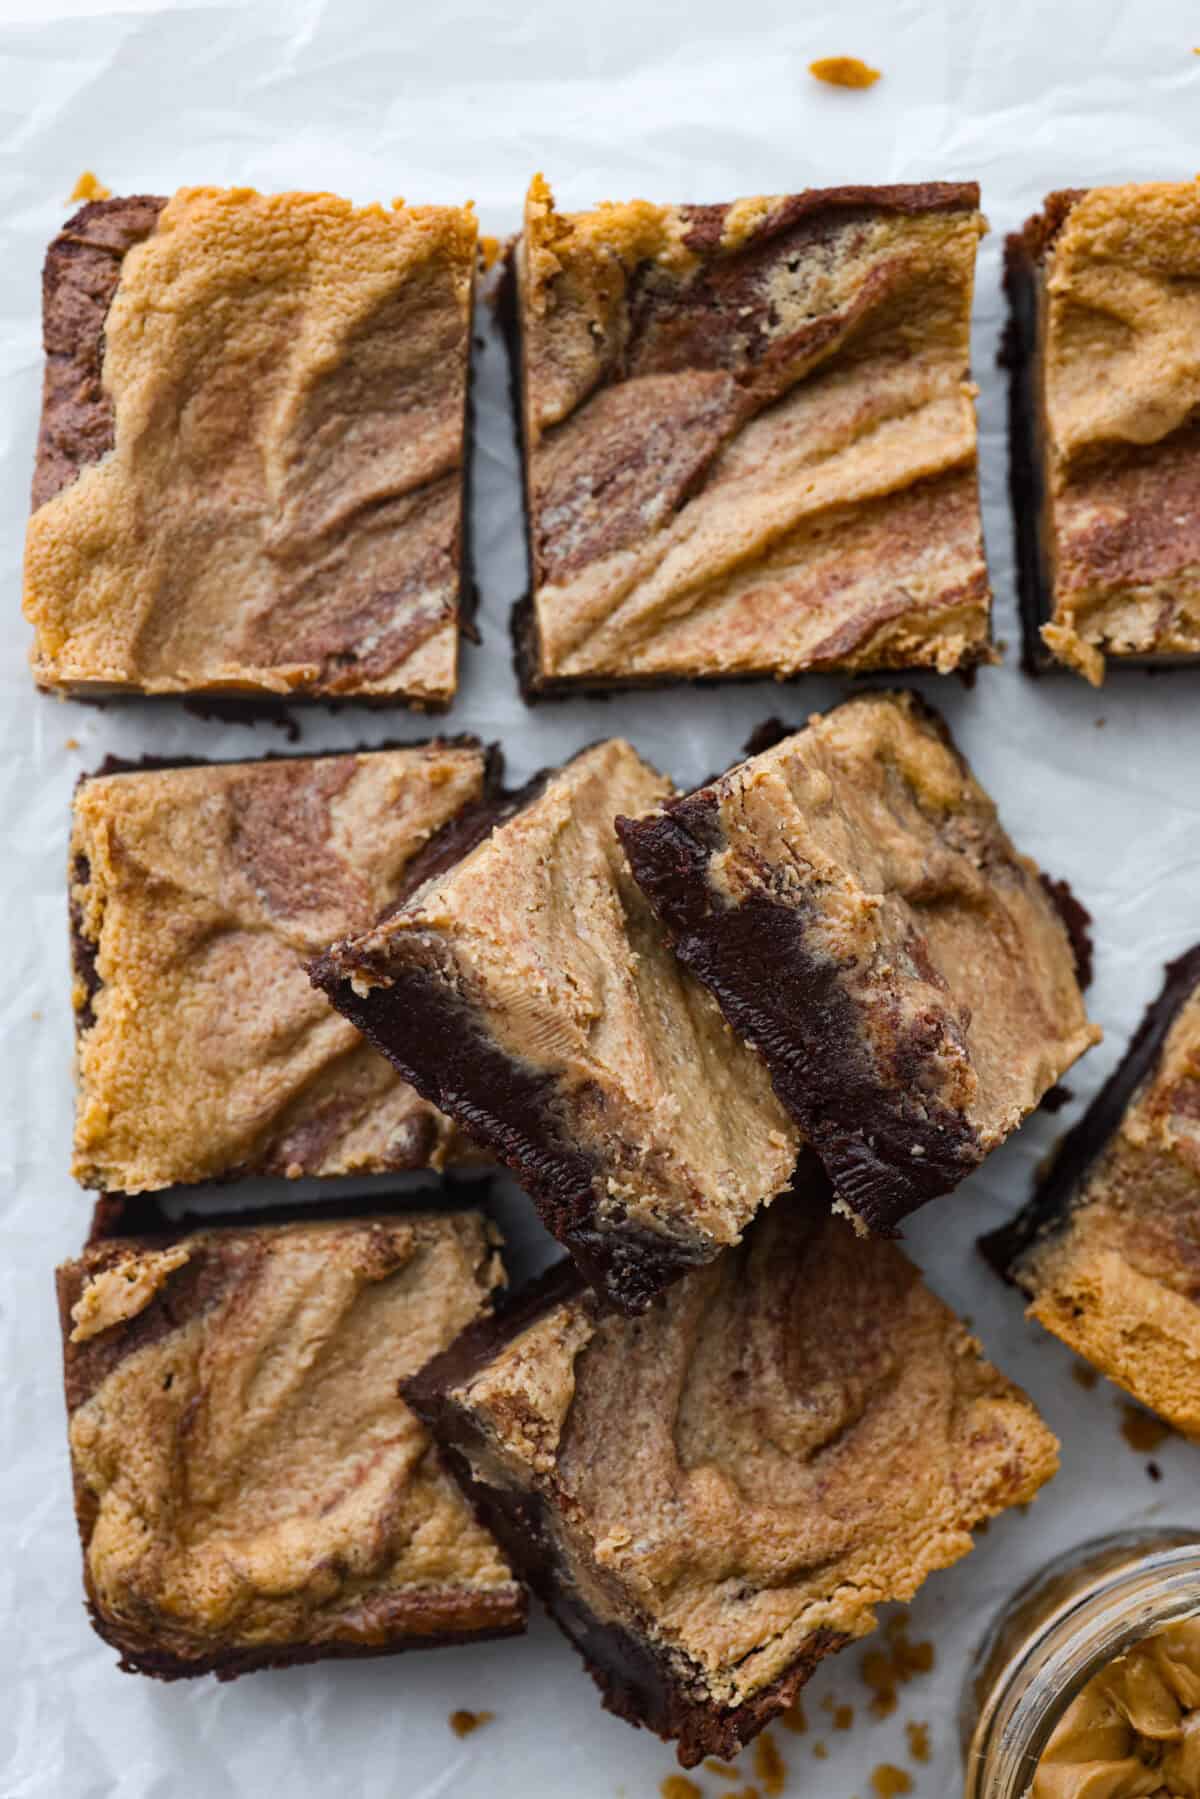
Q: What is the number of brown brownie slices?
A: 9